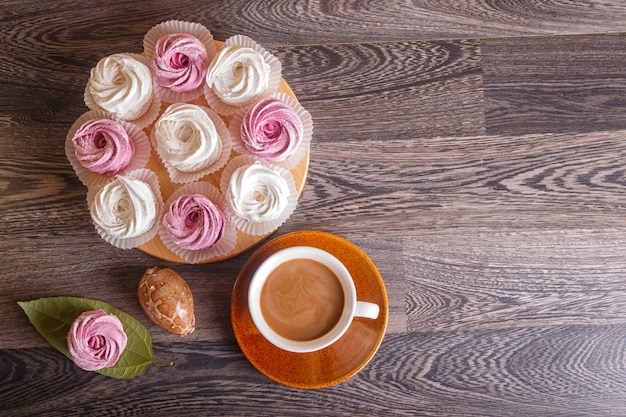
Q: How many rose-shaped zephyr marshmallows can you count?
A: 10